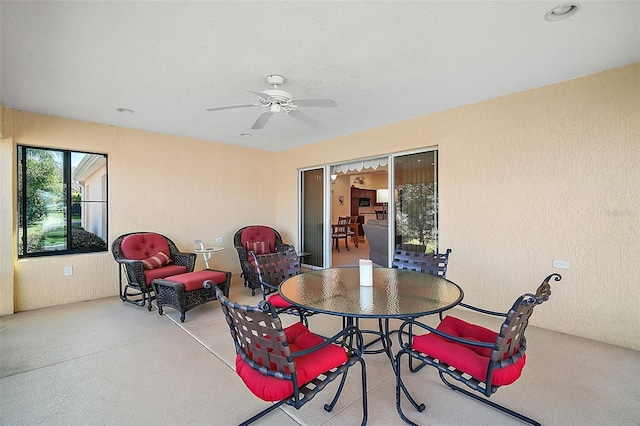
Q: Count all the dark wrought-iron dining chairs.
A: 4